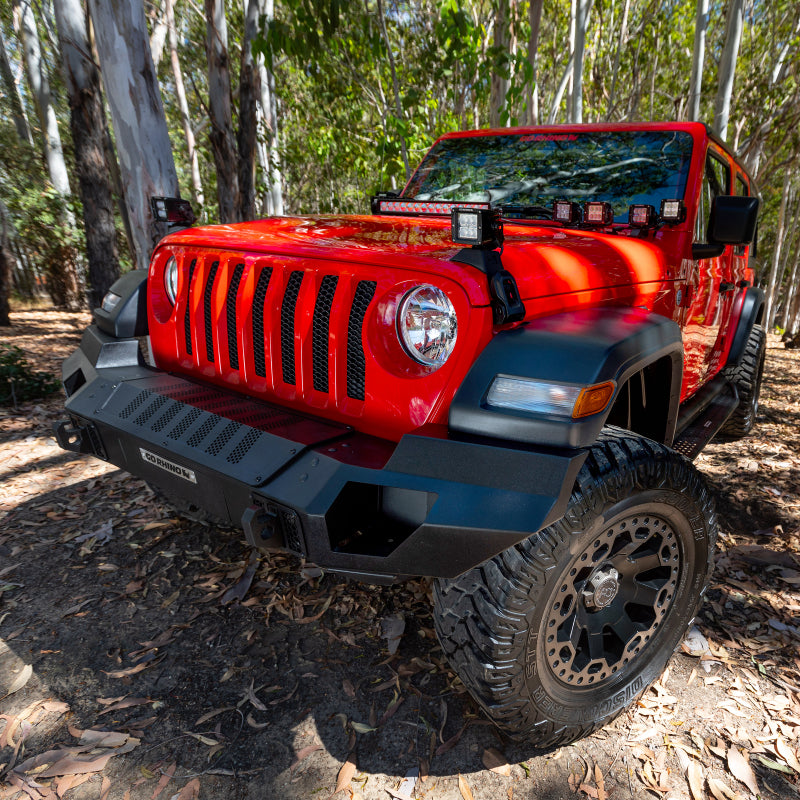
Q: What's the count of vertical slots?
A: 7